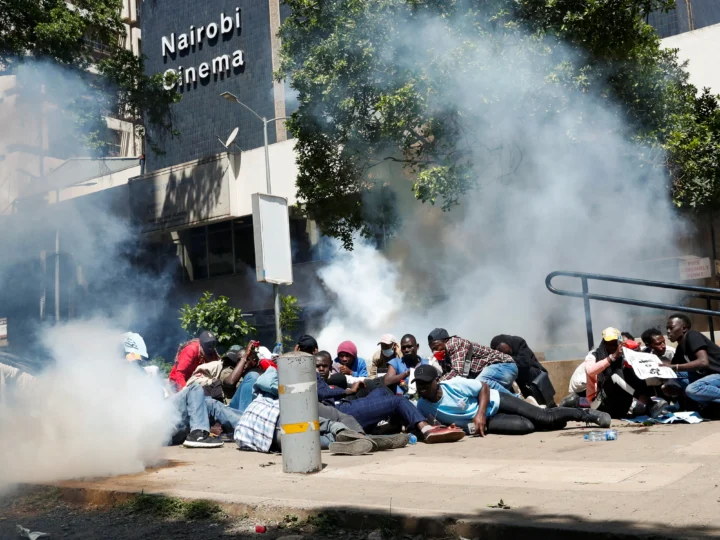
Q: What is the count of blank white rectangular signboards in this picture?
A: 1